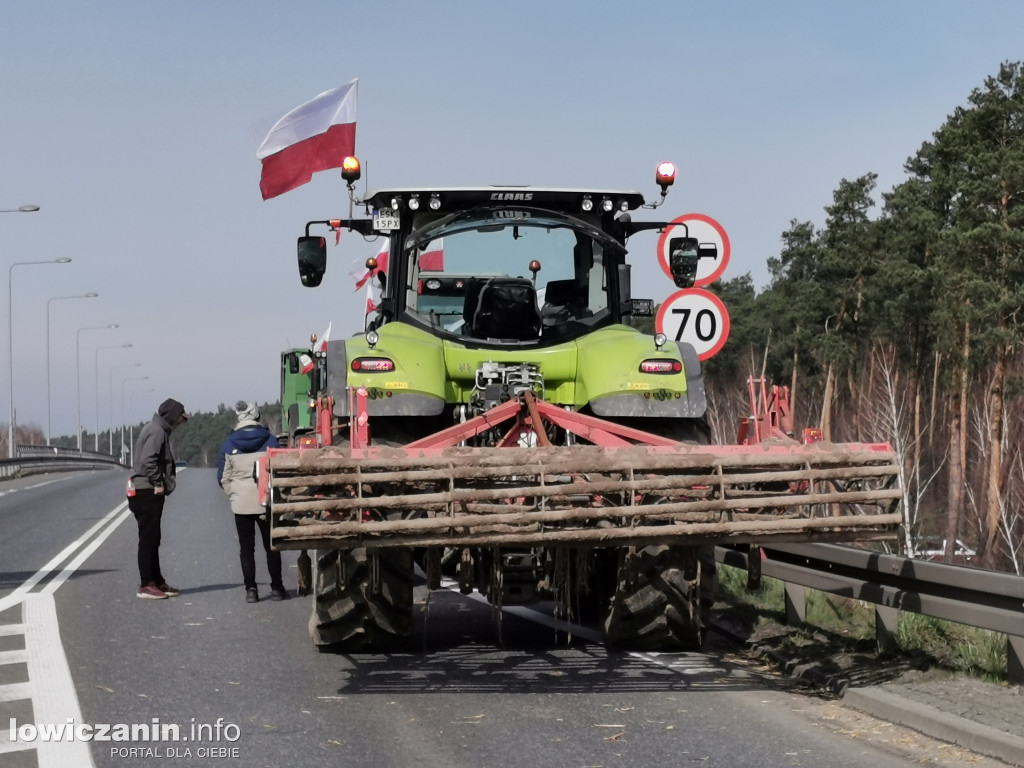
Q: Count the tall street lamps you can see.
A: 8